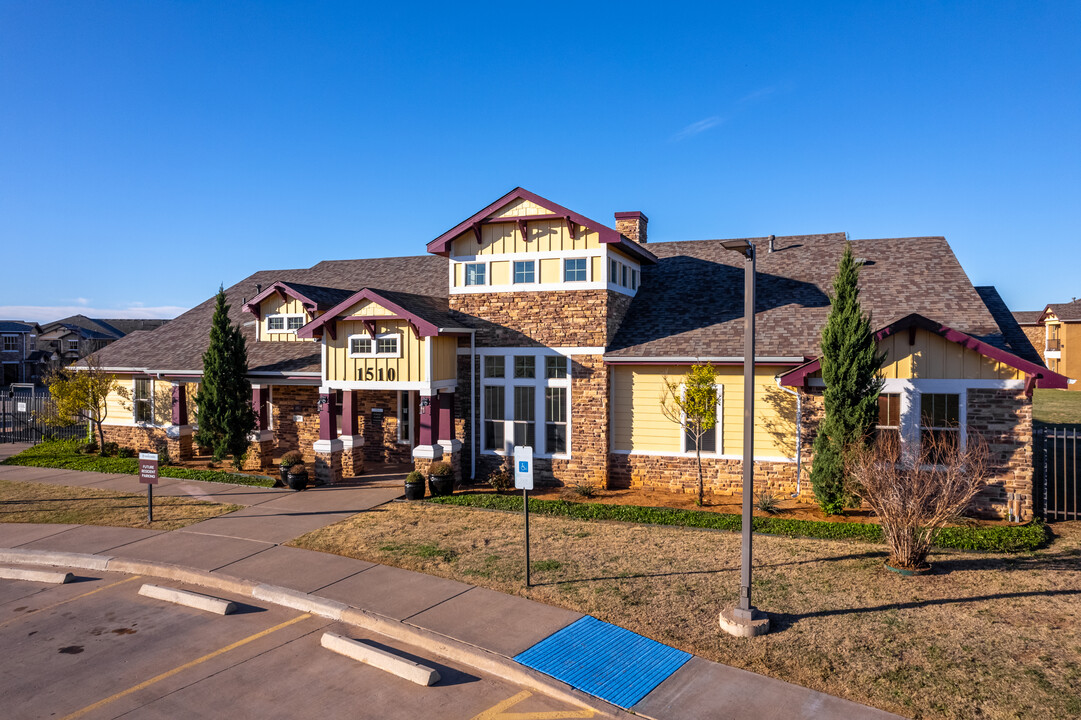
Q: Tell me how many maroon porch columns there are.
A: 6